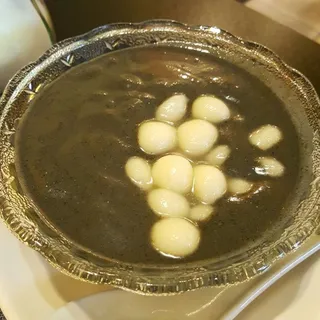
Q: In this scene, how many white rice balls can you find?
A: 14